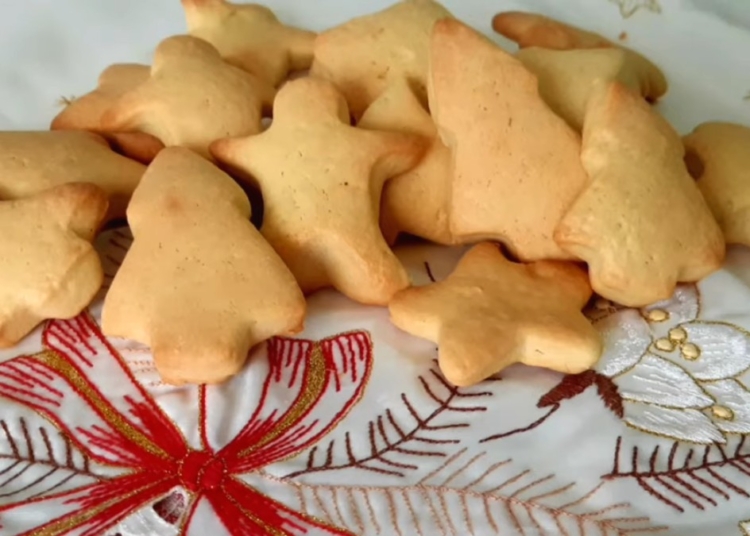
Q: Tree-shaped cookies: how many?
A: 3